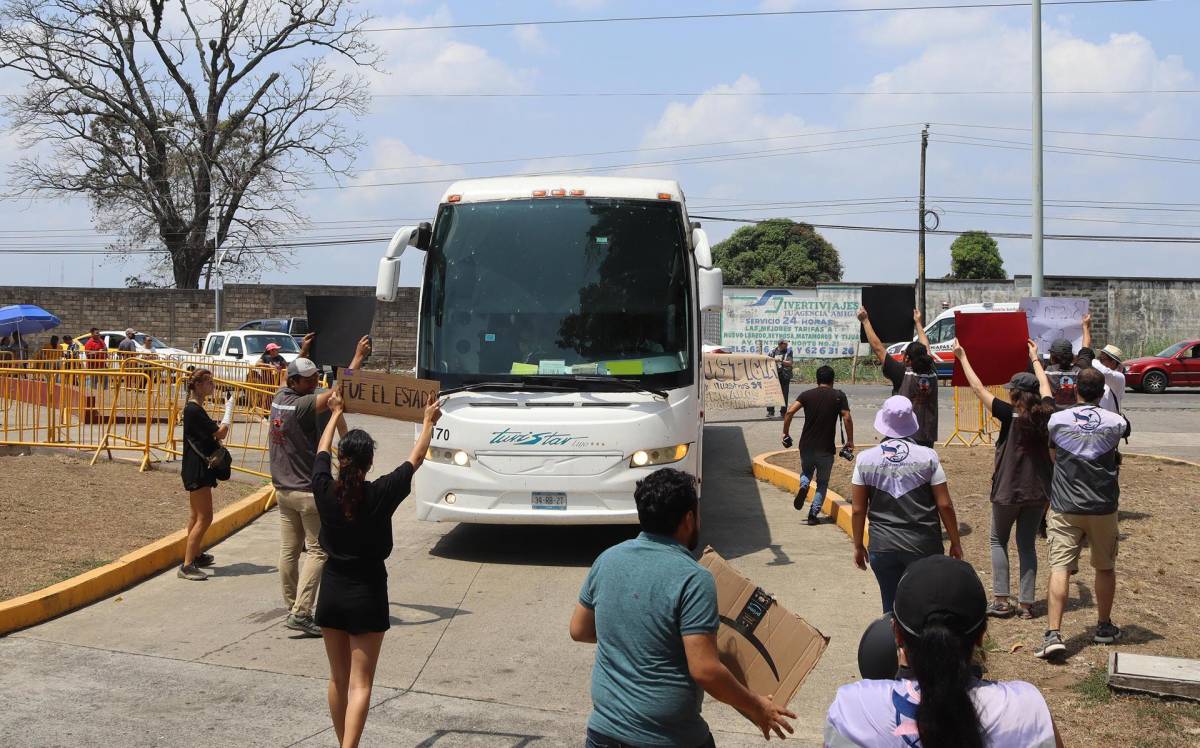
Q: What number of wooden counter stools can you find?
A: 0